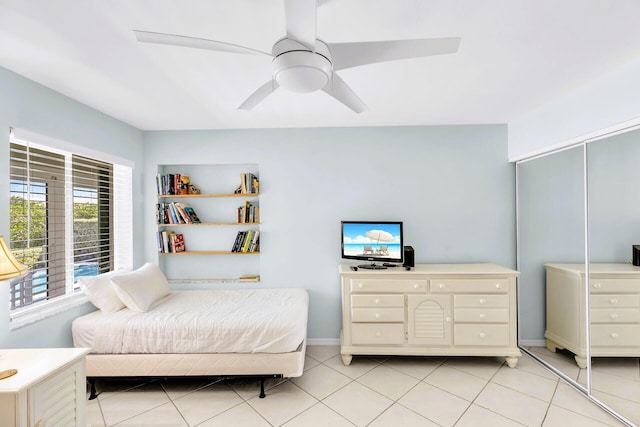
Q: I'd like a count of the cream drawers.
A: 8